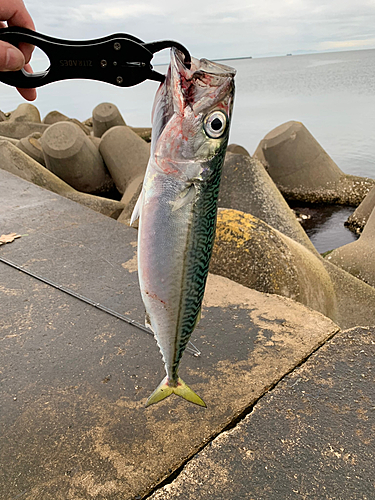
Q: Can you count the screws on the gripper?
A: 3